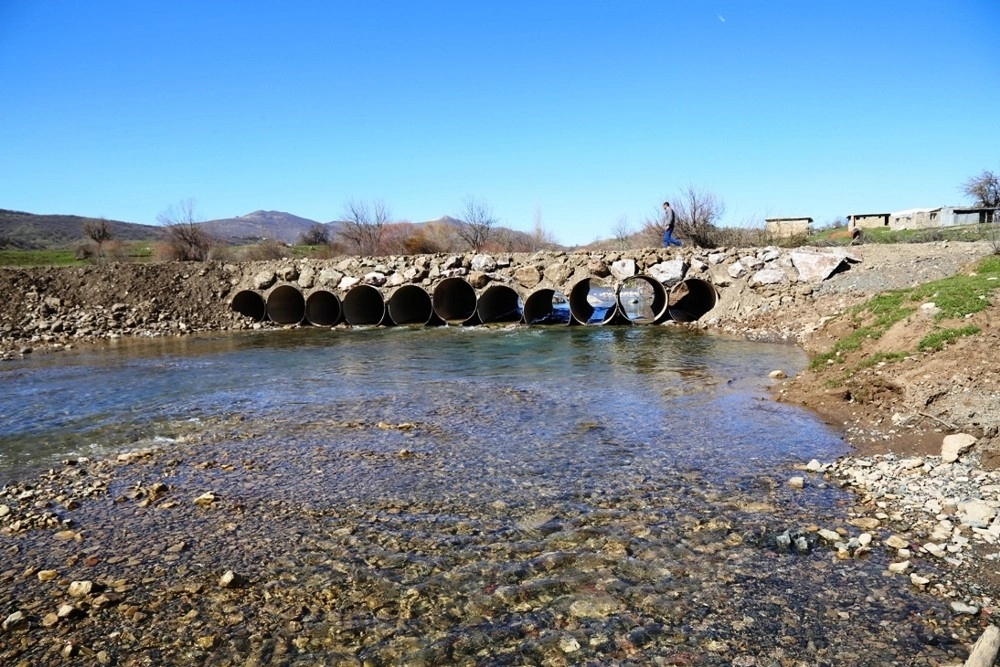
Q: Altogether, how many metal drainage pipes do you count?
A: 11